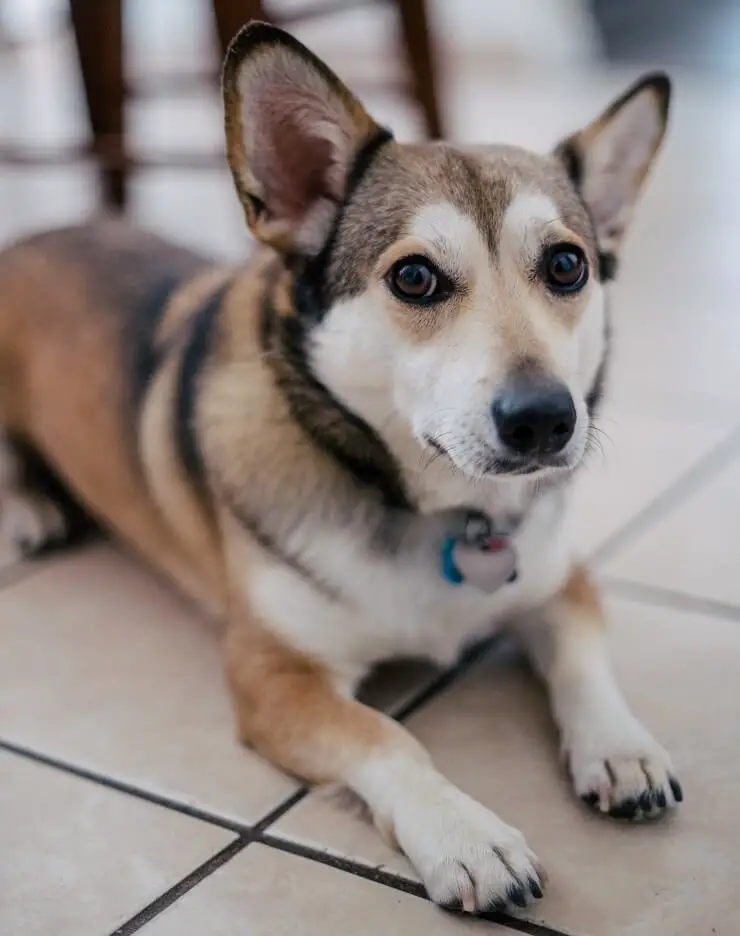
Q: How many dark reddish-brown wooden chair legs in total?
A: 3